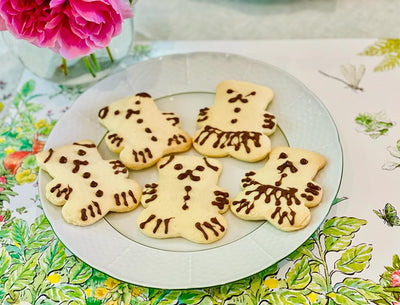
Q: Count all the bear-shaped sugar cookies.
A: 5